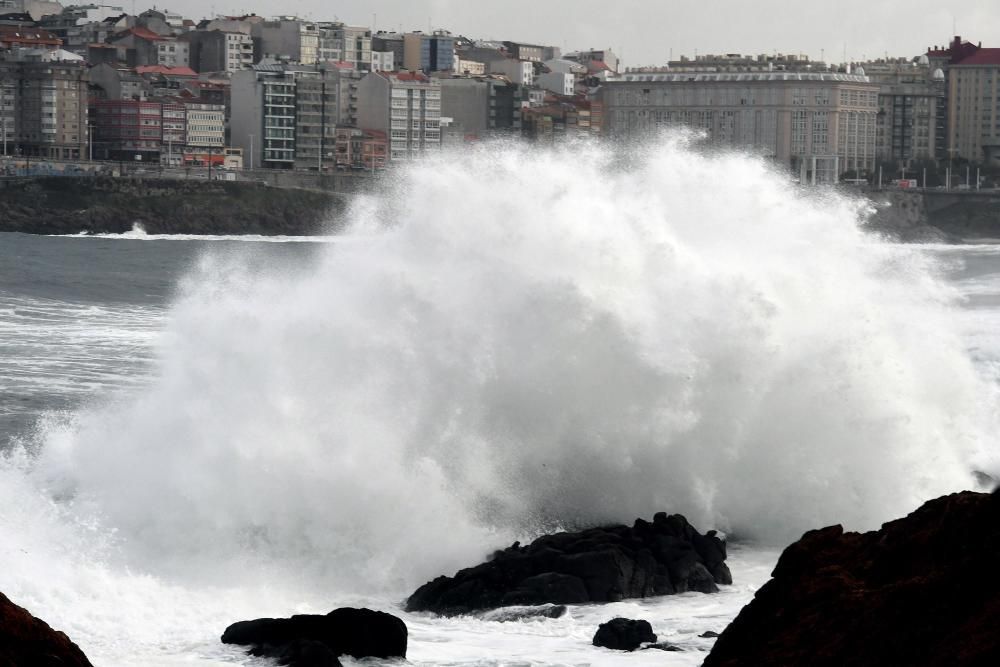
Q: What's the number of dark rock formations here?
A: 5